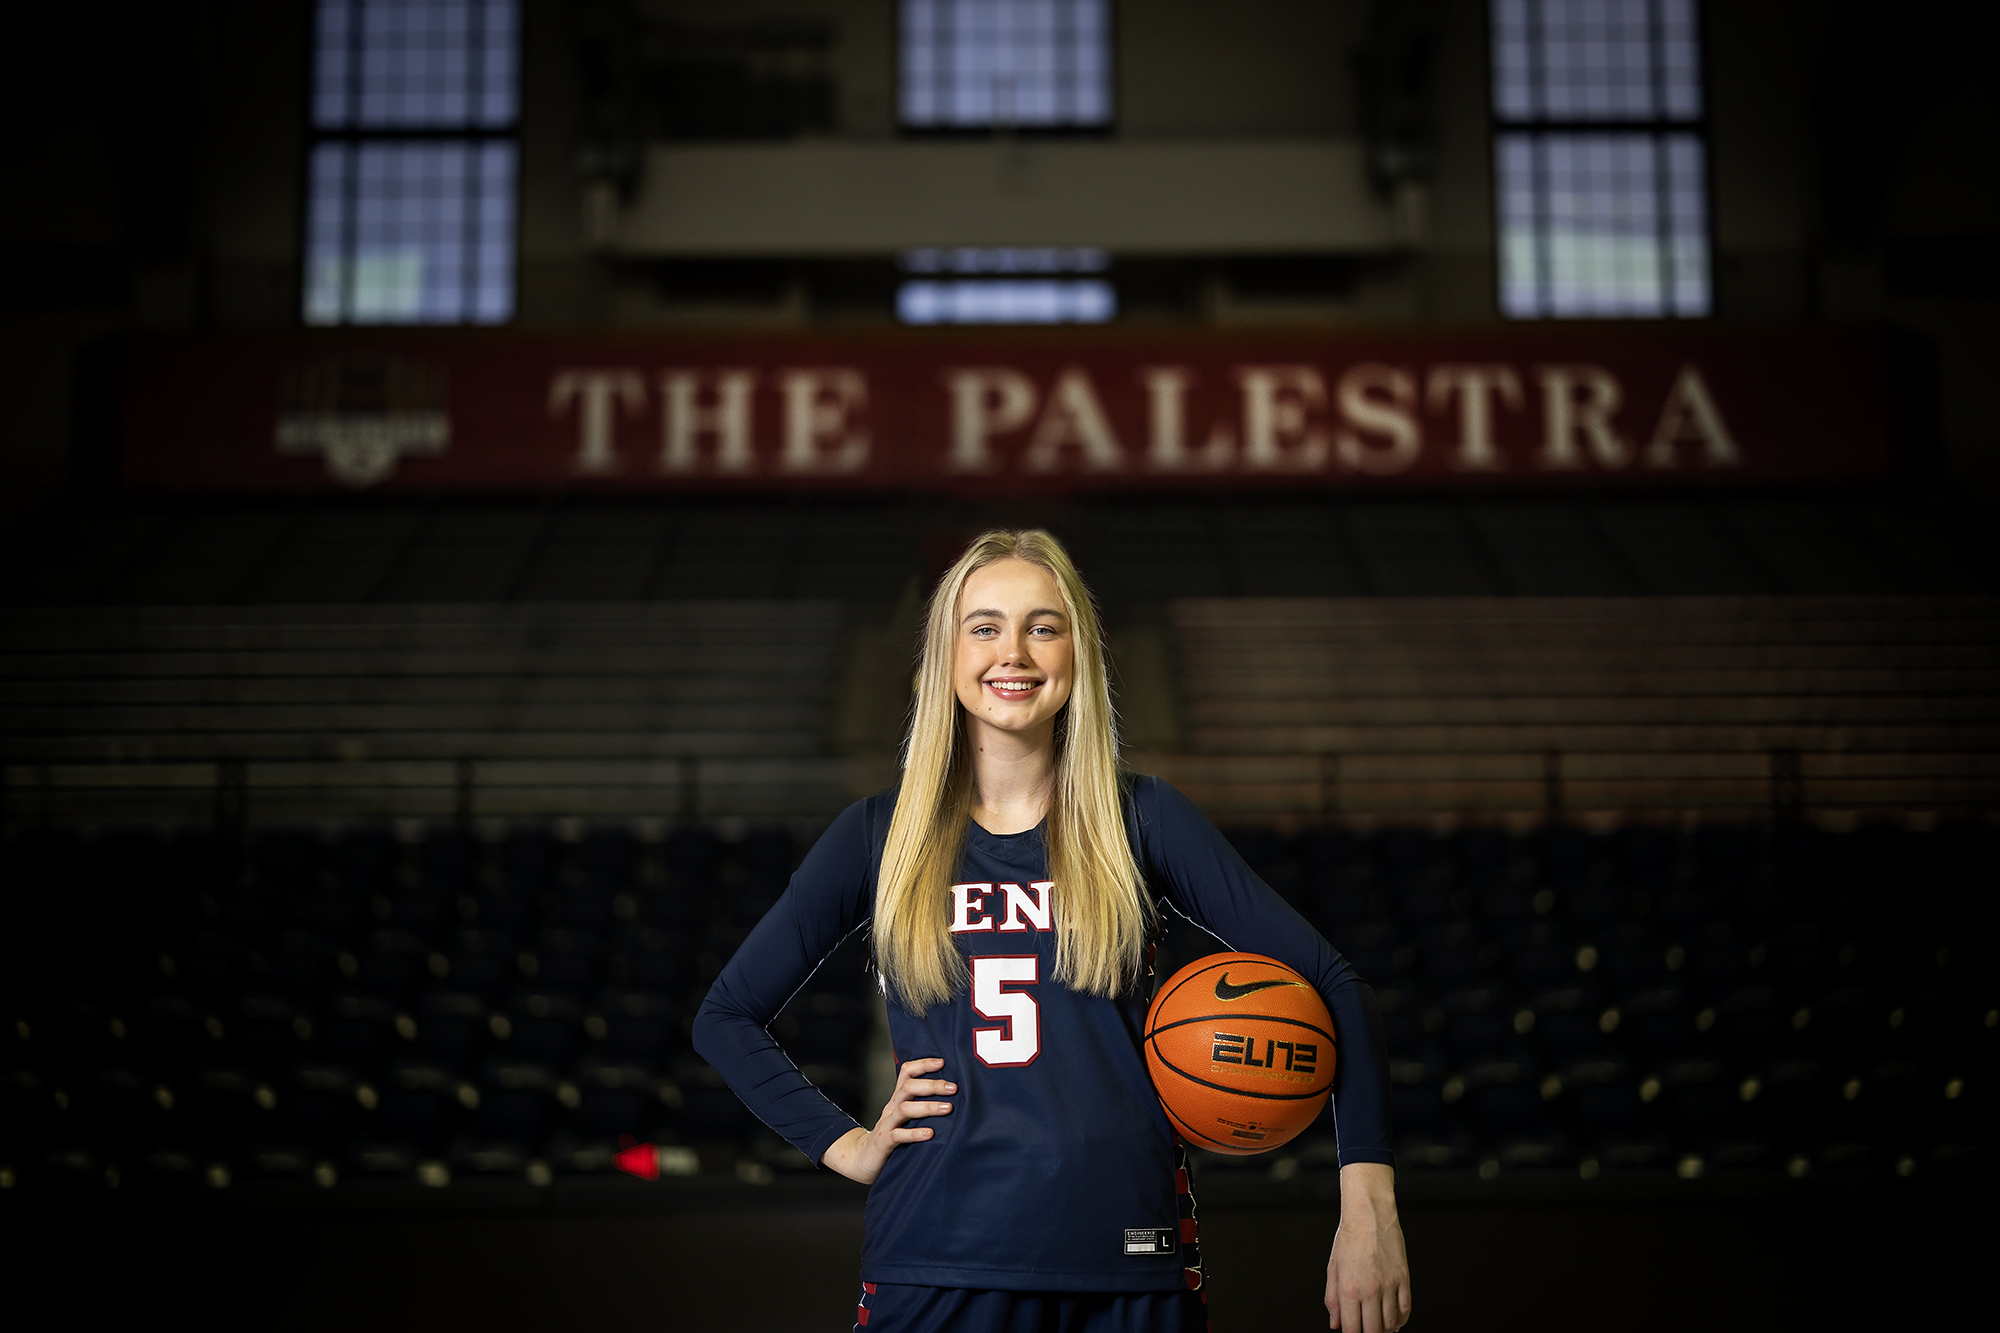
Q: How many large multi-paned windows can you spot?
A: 3